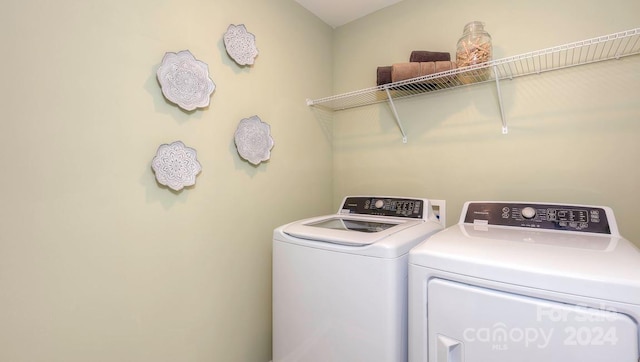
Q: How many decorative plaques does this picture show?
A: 4